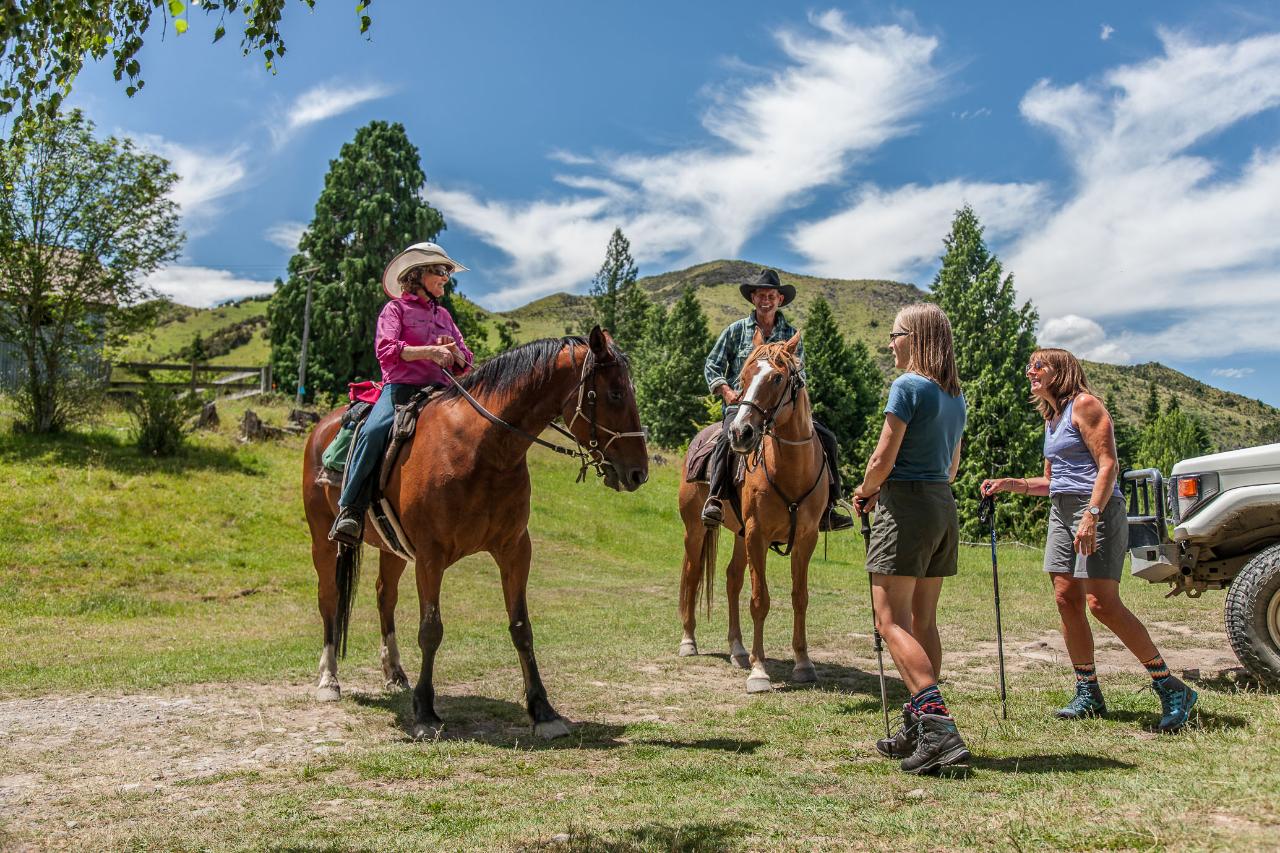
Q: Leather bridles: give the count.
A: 2